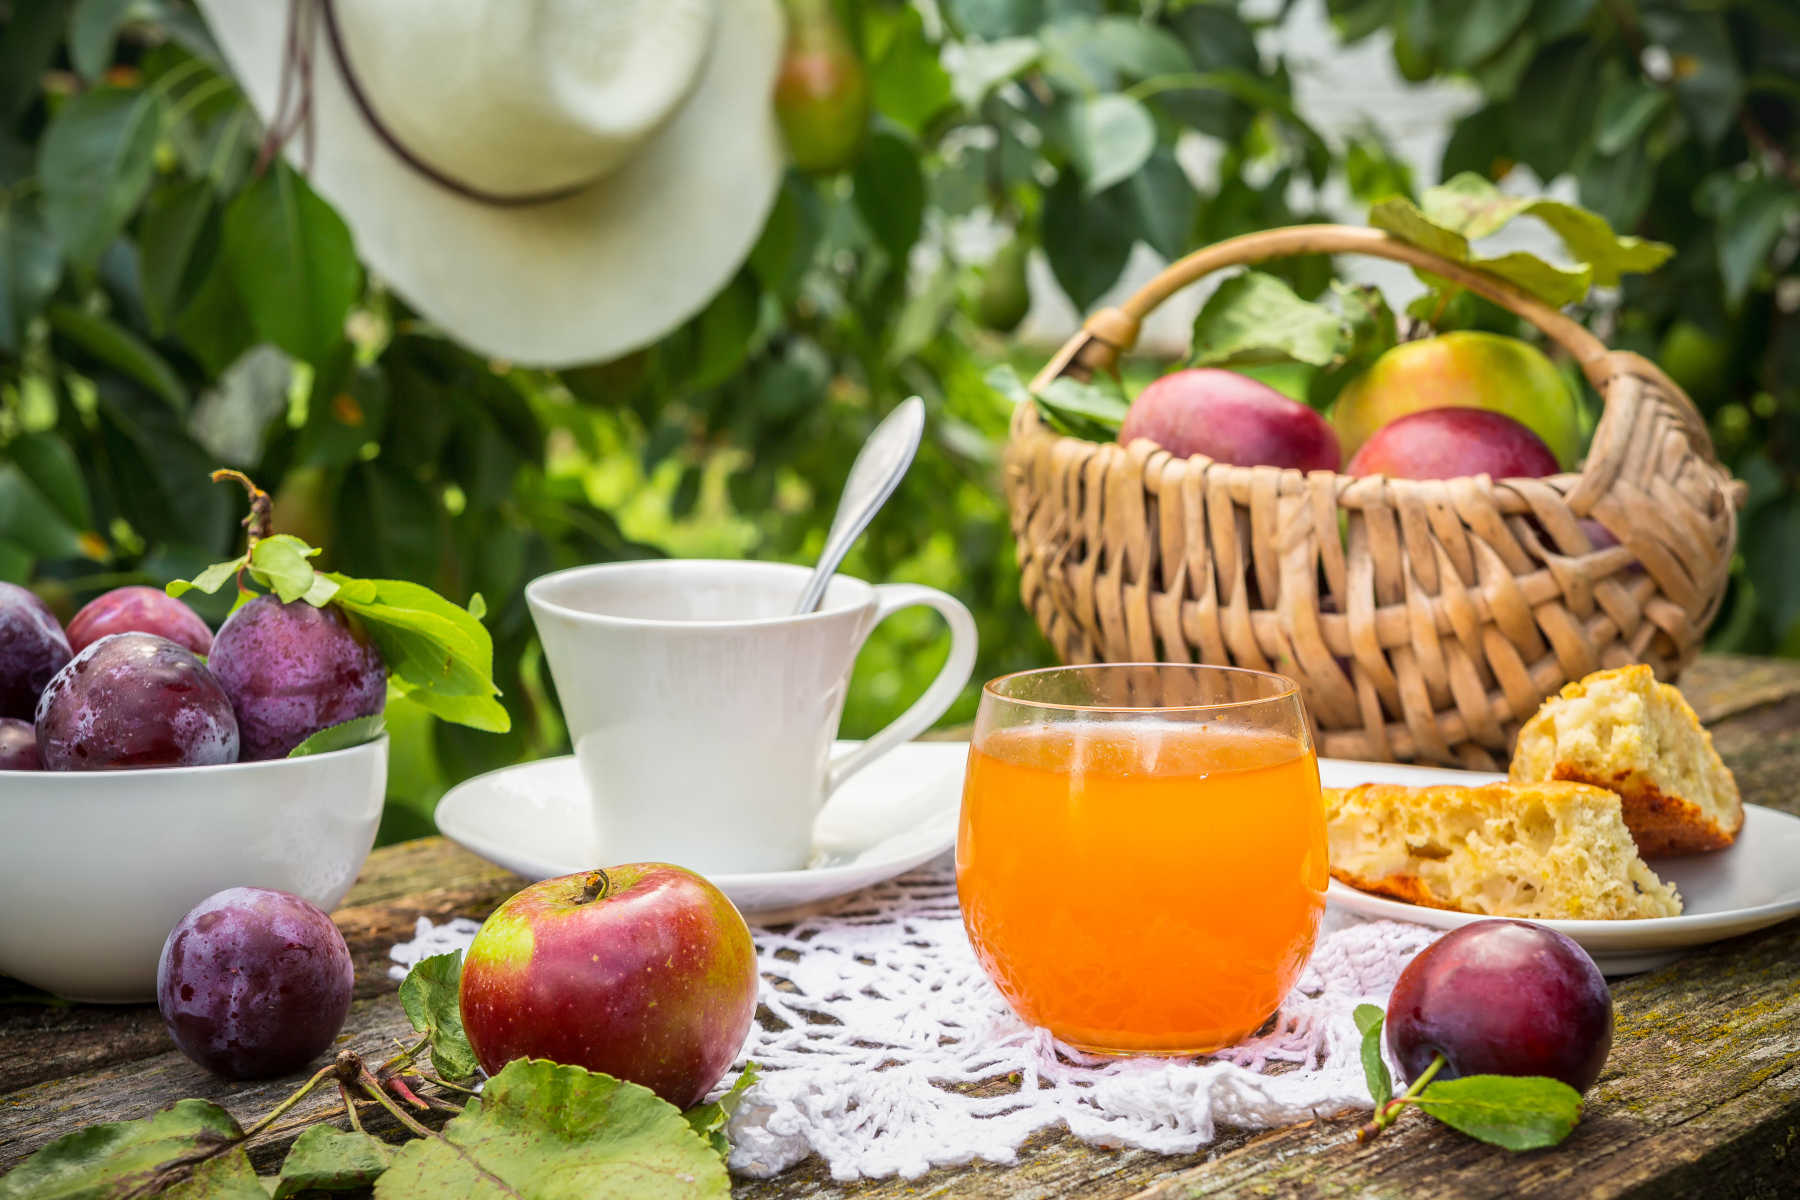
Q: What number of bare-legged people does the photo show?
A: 0